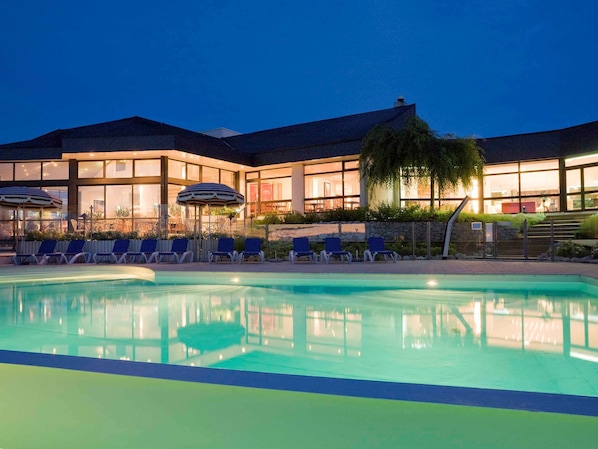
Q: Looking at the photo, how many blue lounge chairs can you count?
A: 10